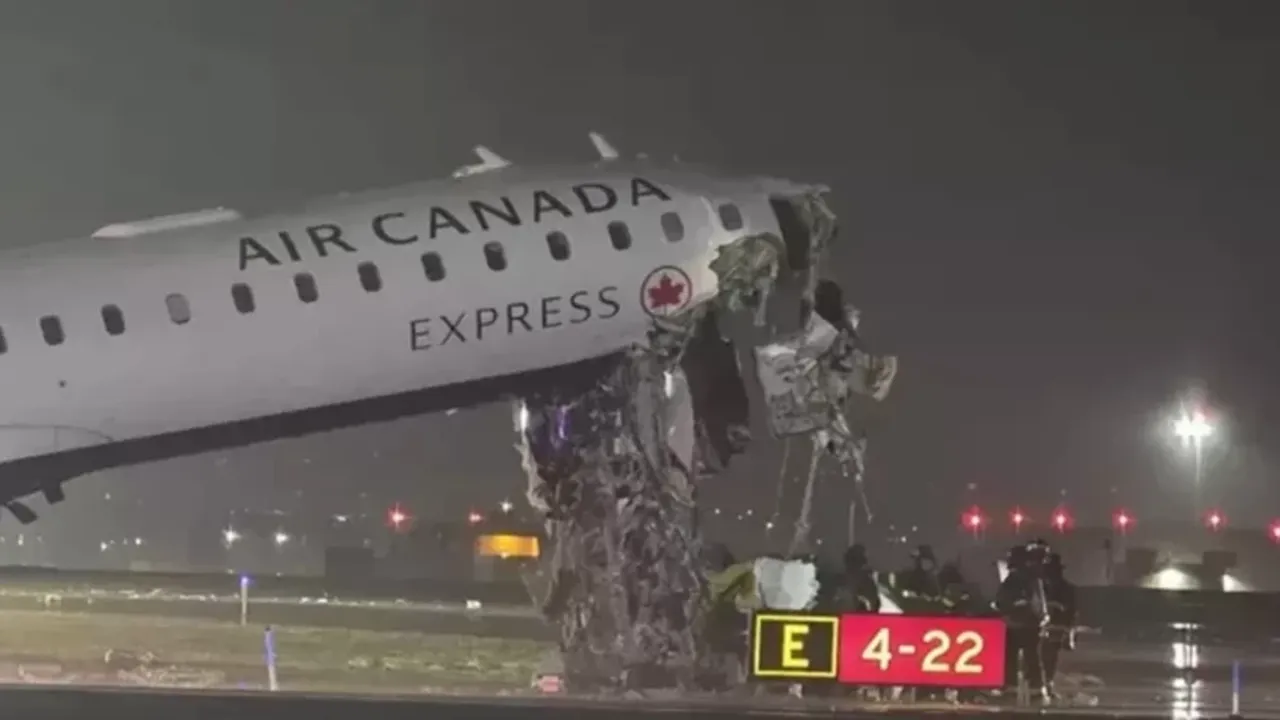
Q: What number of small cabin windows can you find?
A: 13